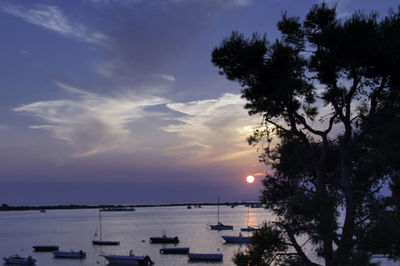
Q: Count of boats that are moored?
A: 11